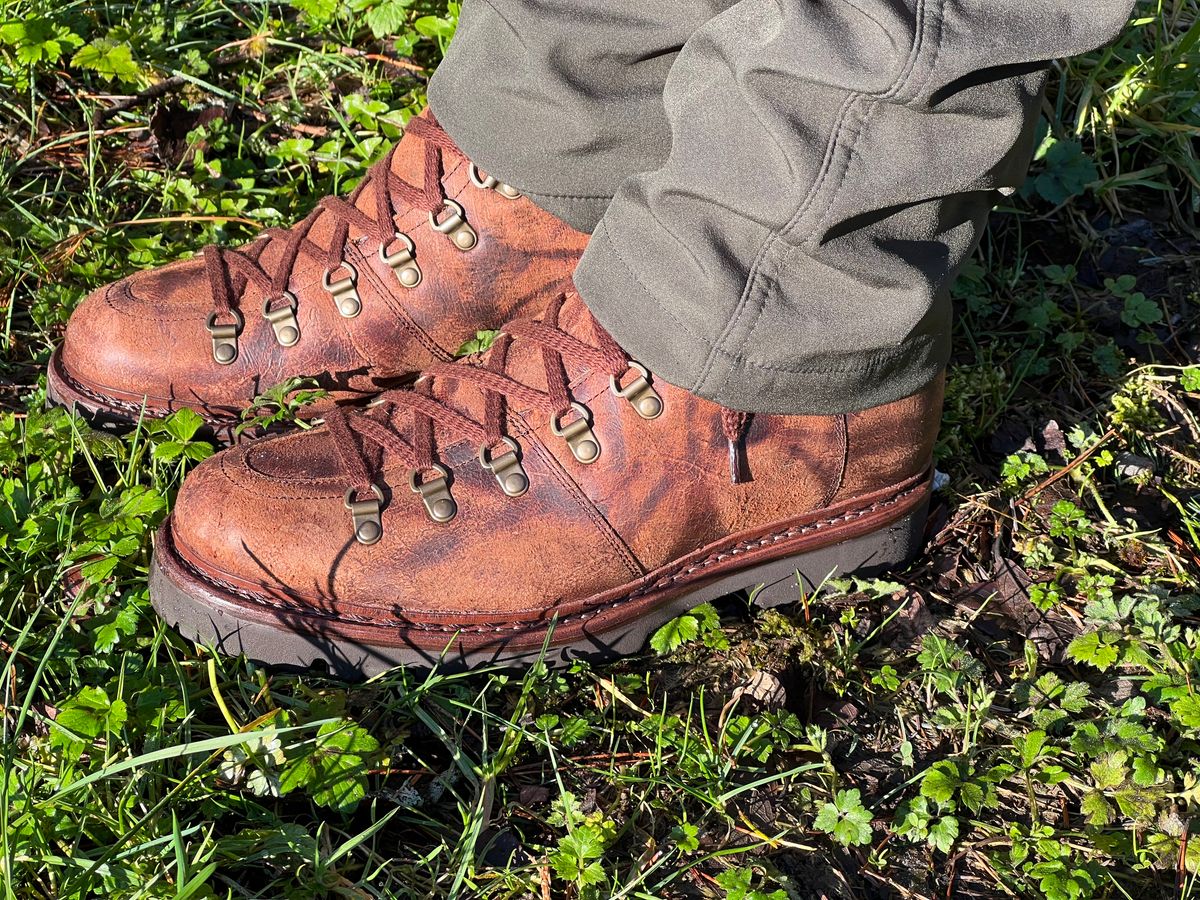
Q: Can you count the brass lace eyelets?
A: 11